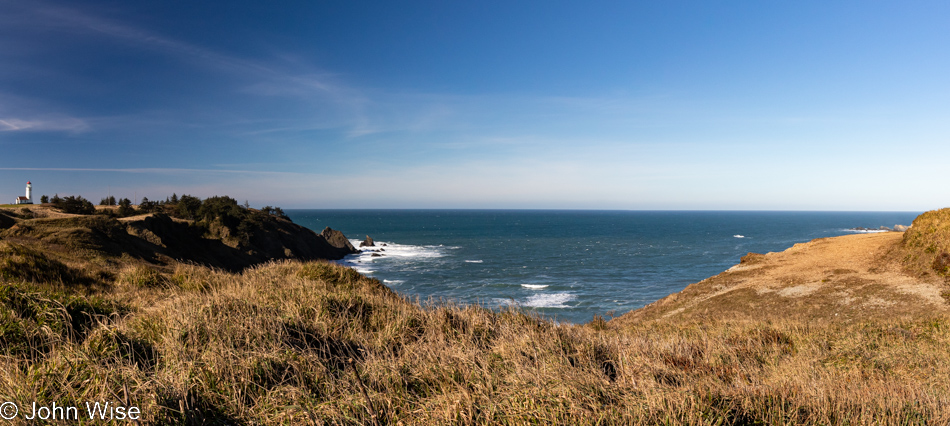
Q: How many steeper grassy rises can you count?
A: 1